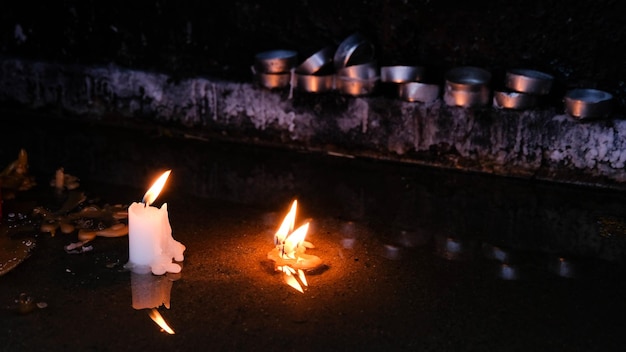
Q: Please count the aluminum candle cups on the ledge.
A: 14